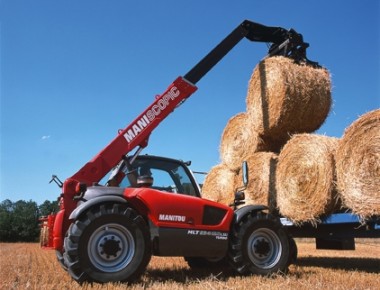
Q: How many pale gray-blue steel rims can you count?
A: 2